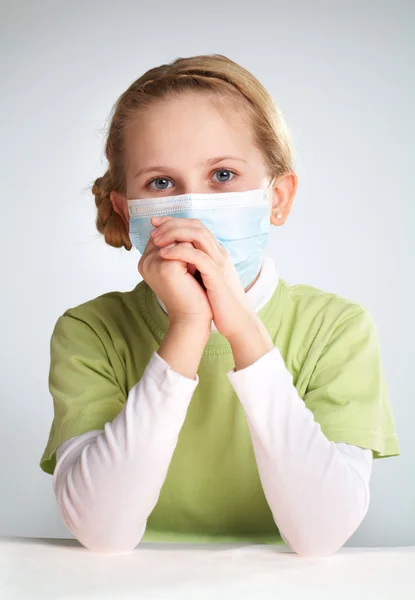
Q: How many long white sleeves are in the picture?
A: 2